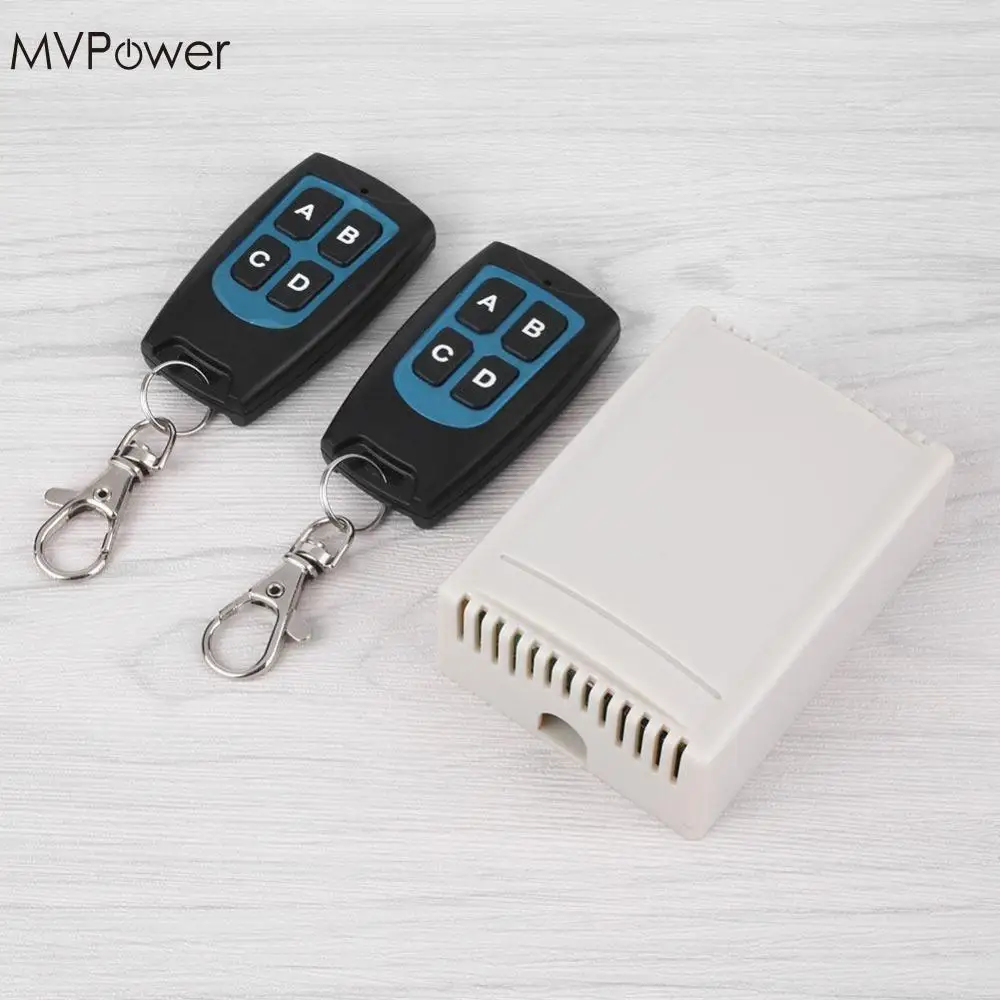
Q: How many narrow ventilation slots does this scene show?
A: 13